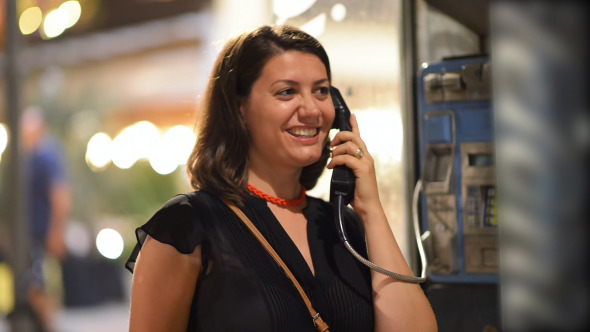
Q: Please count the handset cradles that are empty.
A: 1